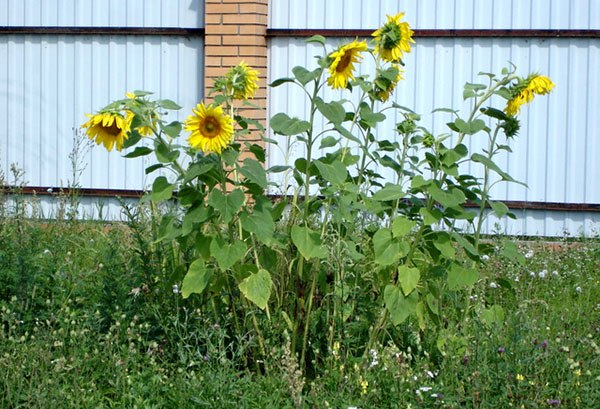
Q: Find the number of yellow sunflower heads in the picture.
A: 8